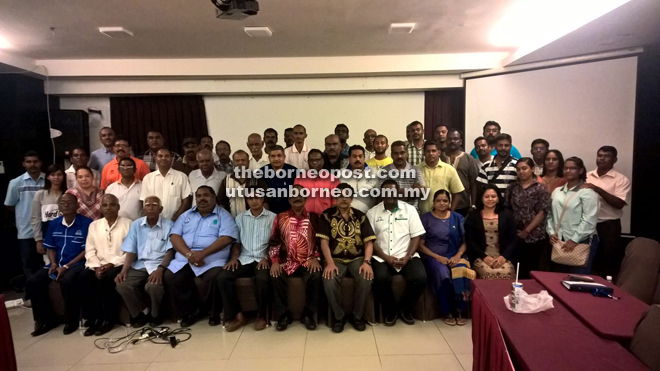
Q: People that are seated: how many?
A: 10